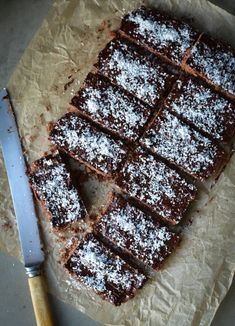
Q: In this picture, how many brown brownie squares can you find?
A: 11